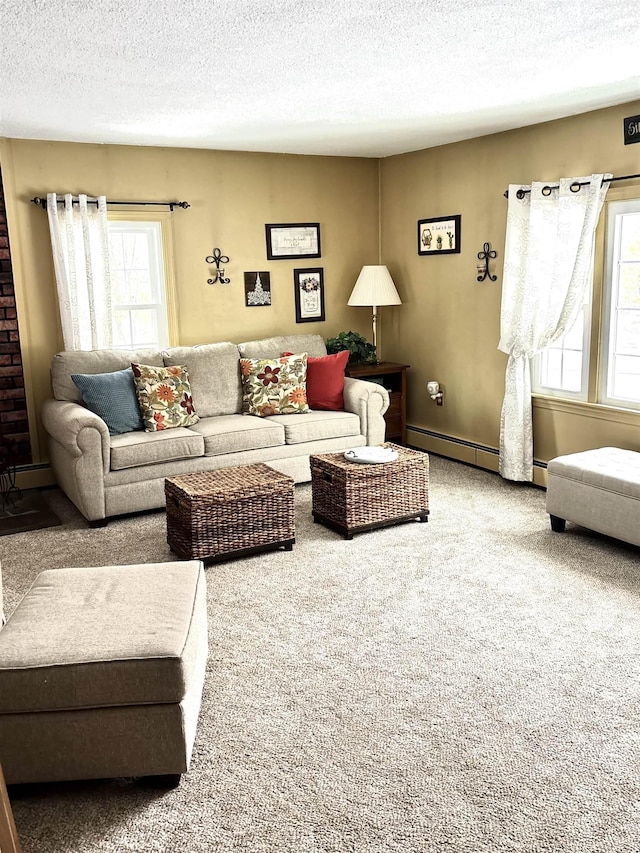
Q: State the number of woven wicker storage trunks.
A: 2